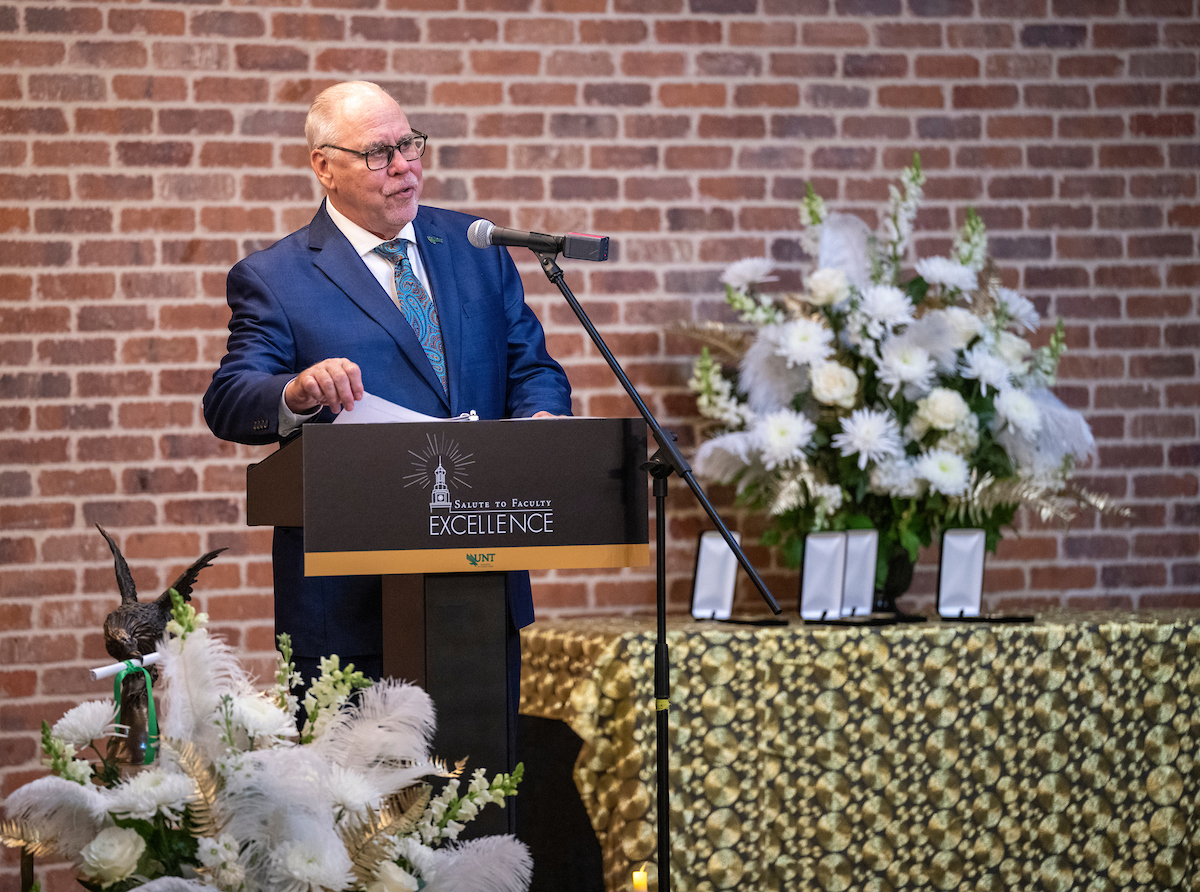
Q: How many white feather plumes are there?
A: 11